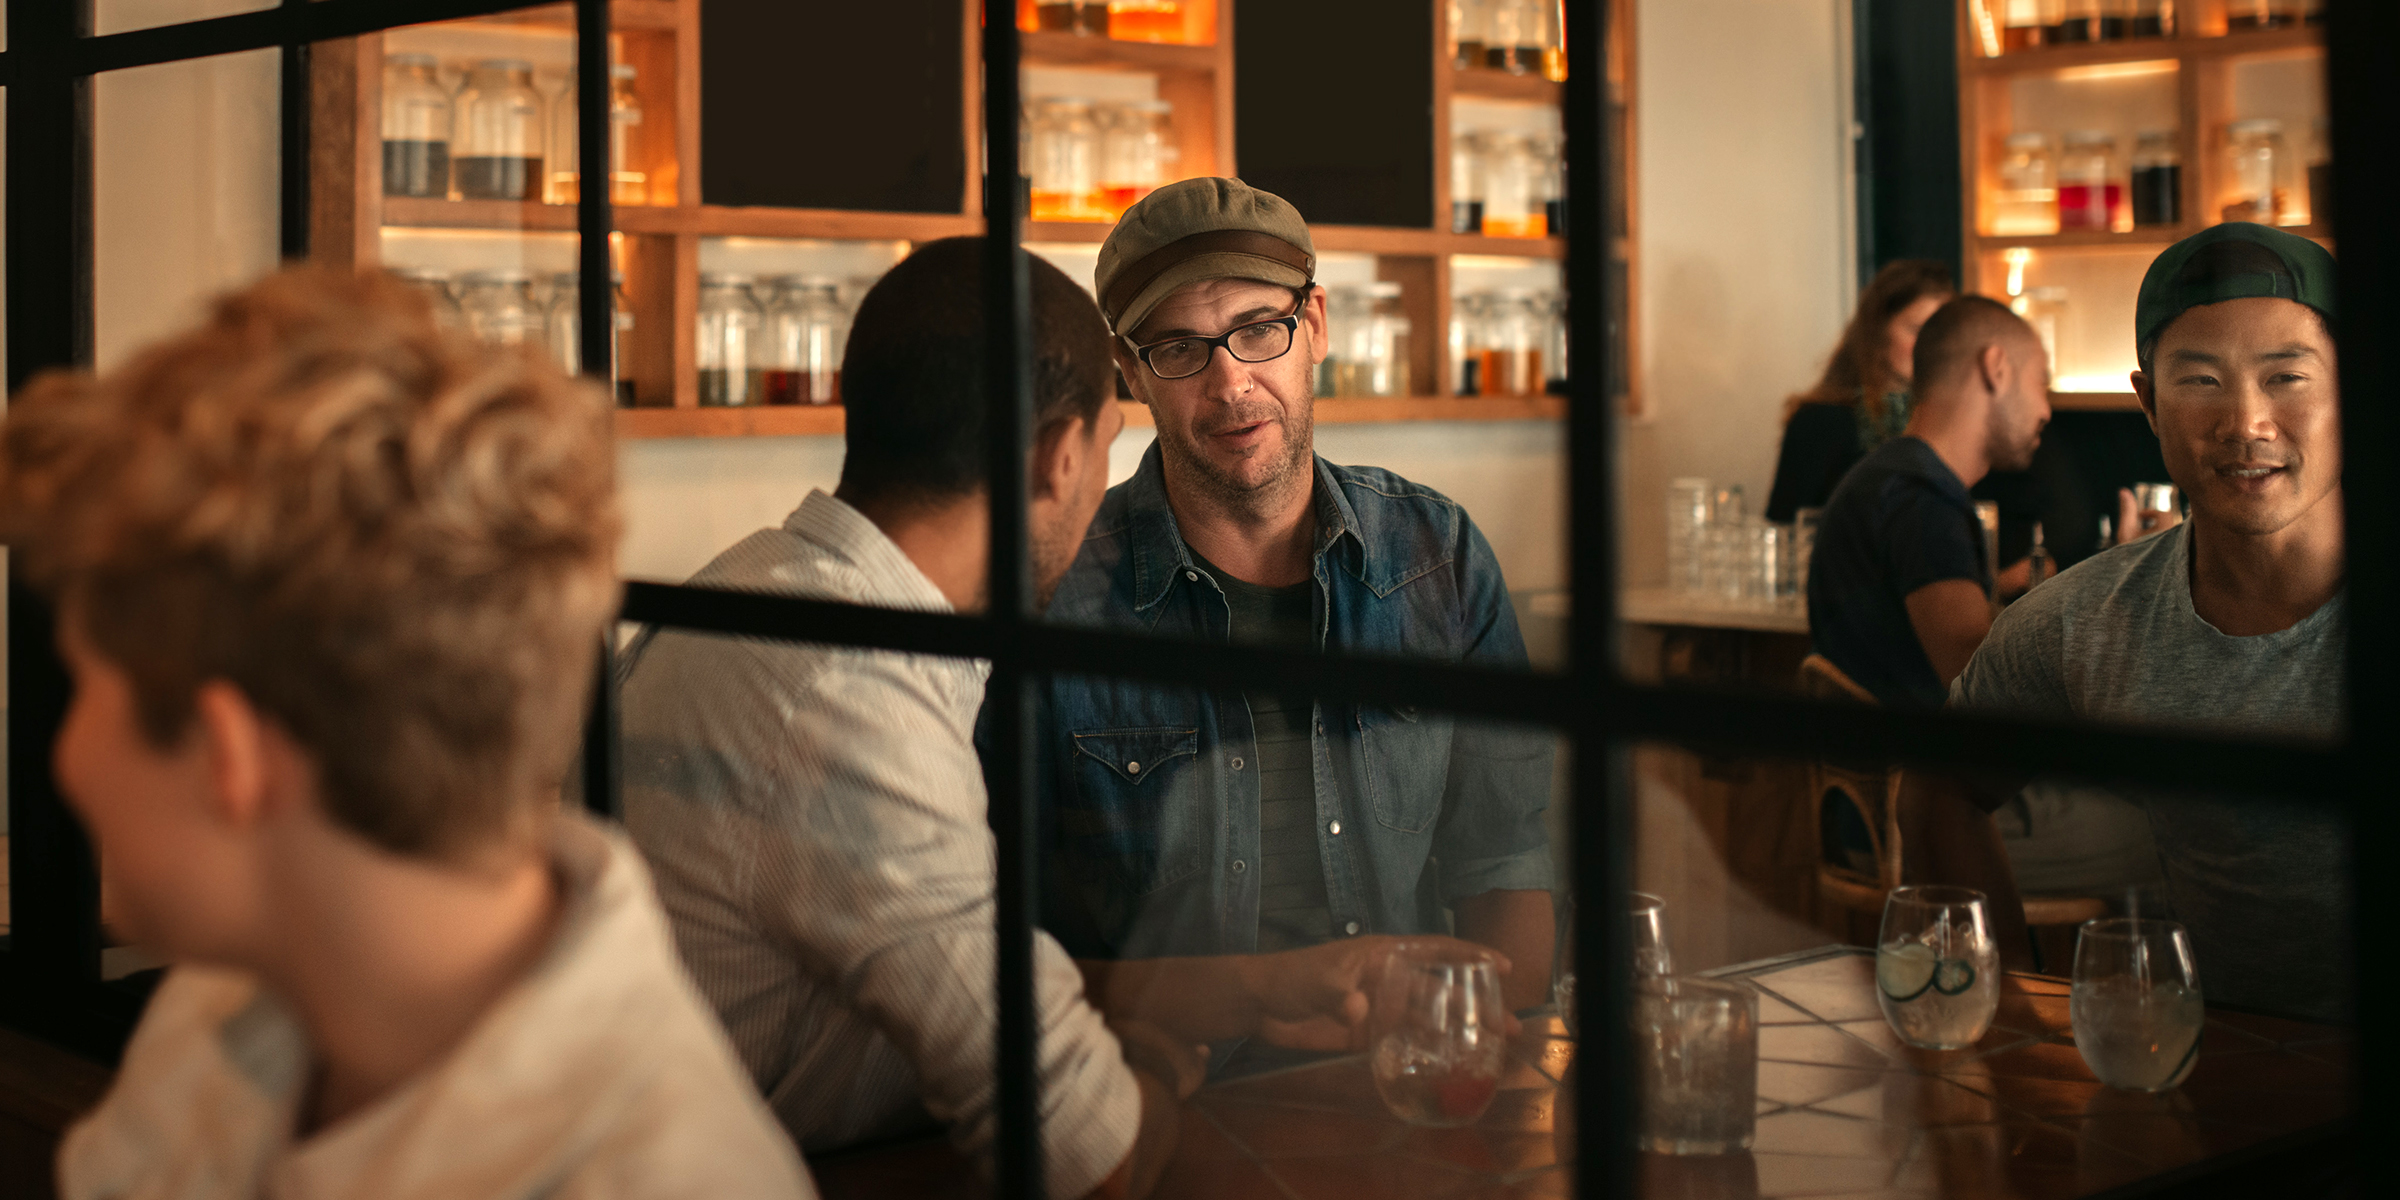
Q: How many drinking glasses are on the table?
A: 5